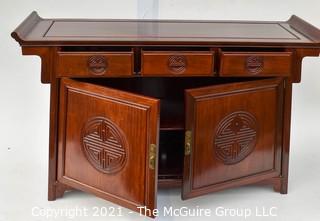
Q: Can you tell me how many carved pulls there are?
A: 3